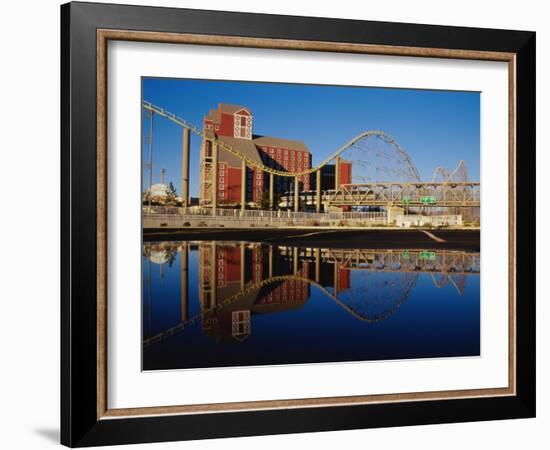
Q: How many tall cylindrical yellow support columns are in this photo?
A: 7